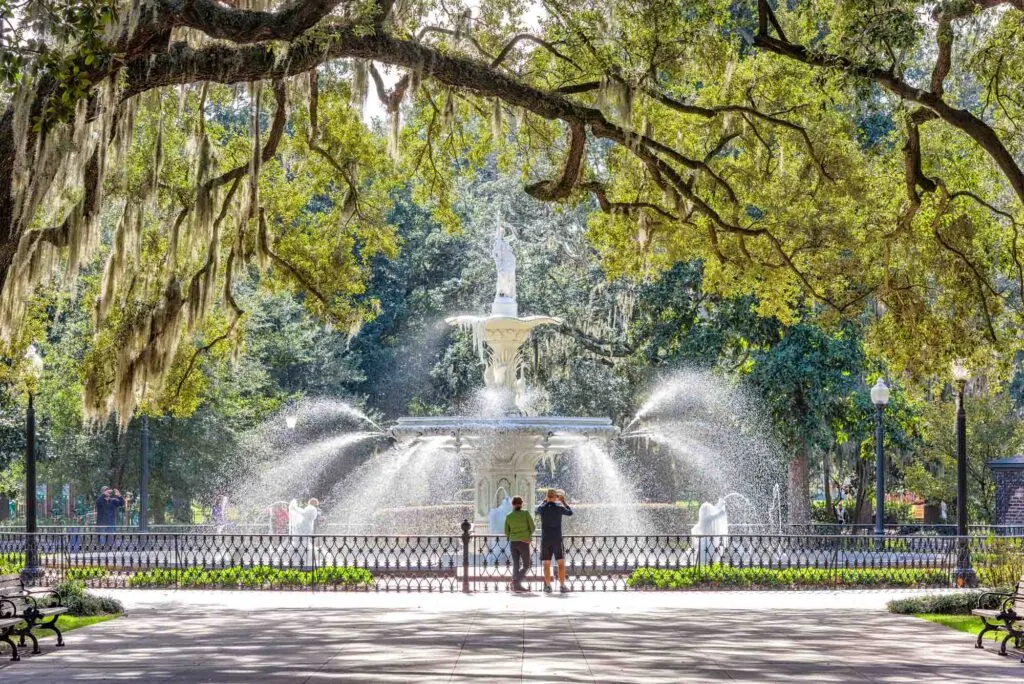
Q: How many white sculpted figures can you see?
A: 4